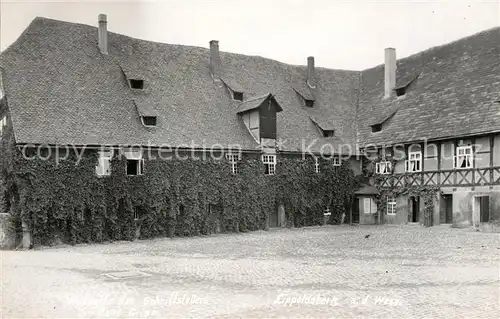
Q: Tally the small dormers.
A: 7